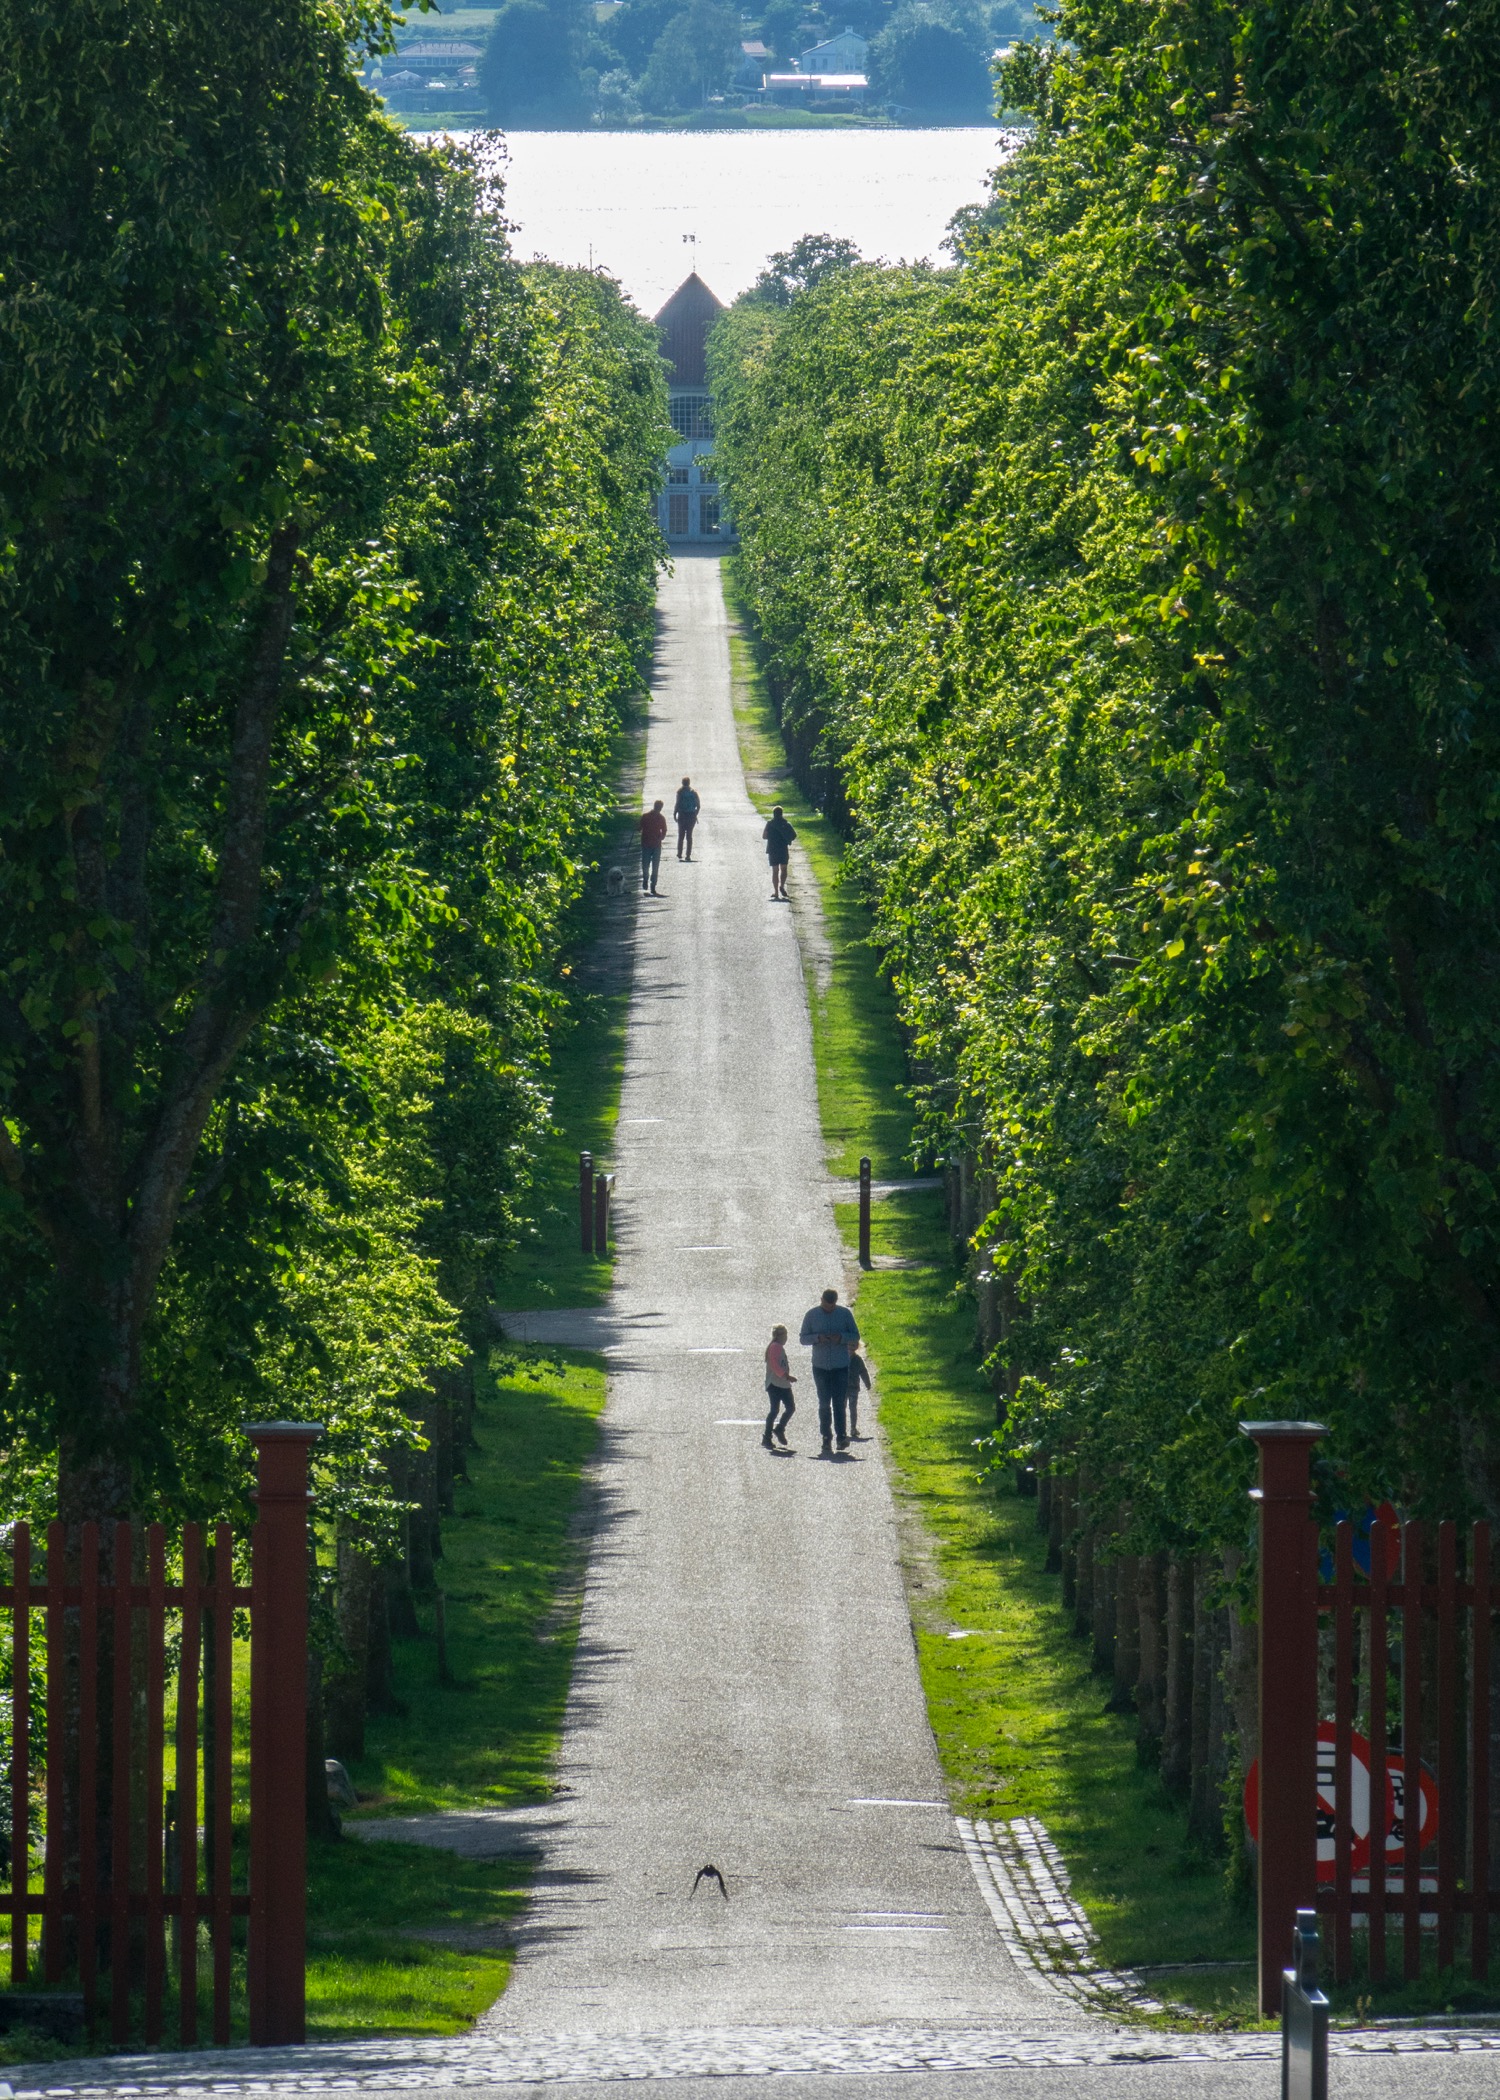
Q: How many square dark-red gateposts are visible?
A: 2